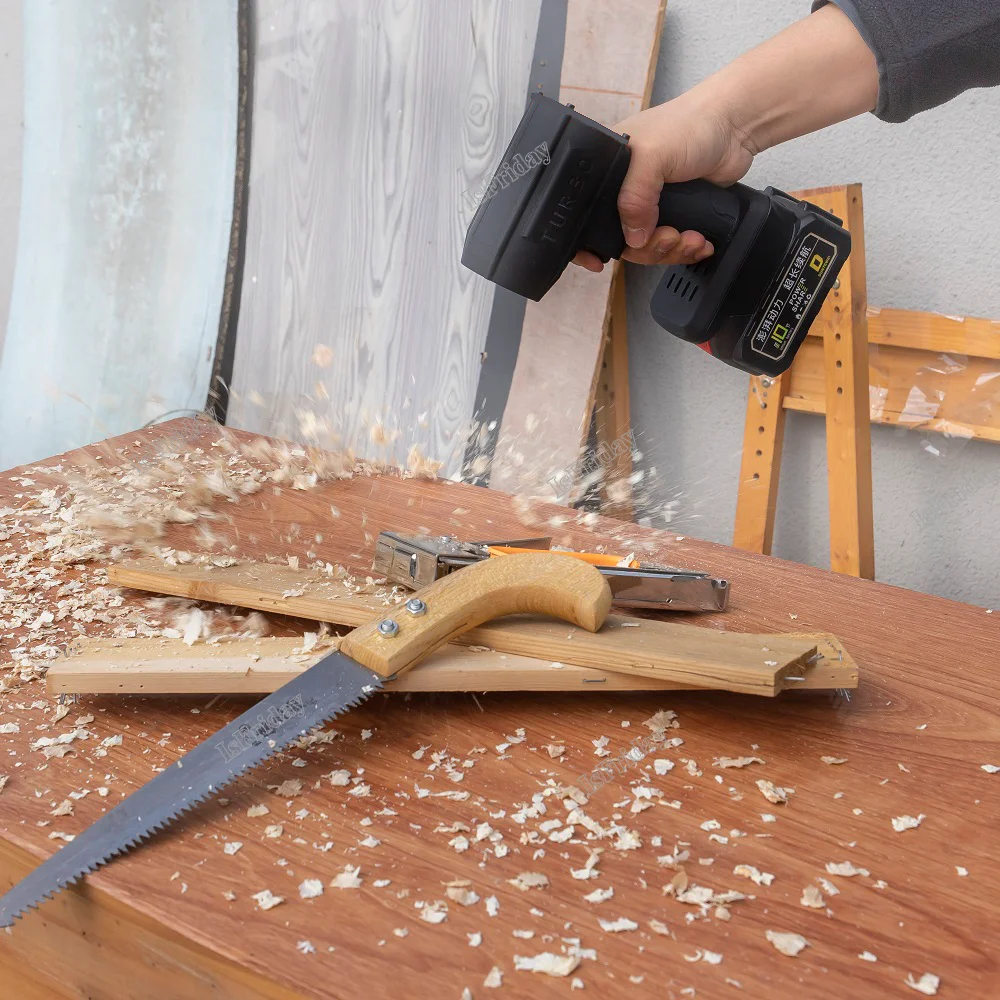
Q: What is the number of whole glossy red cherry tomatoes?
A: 0